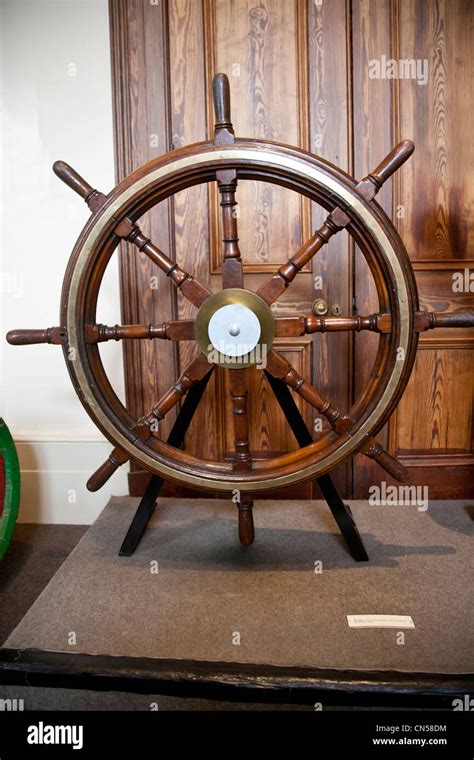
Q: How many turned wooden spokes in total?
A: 8